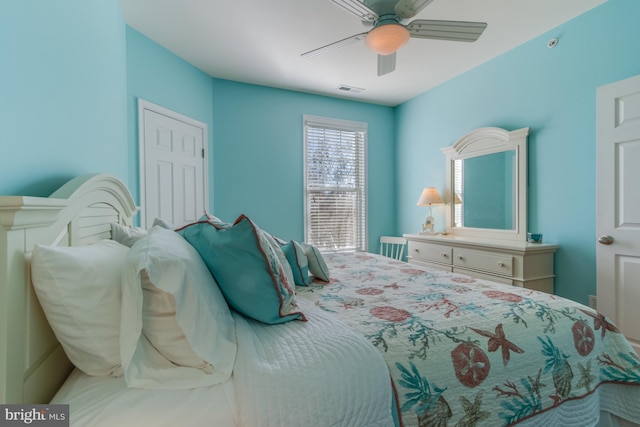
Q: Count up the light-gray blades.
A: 5